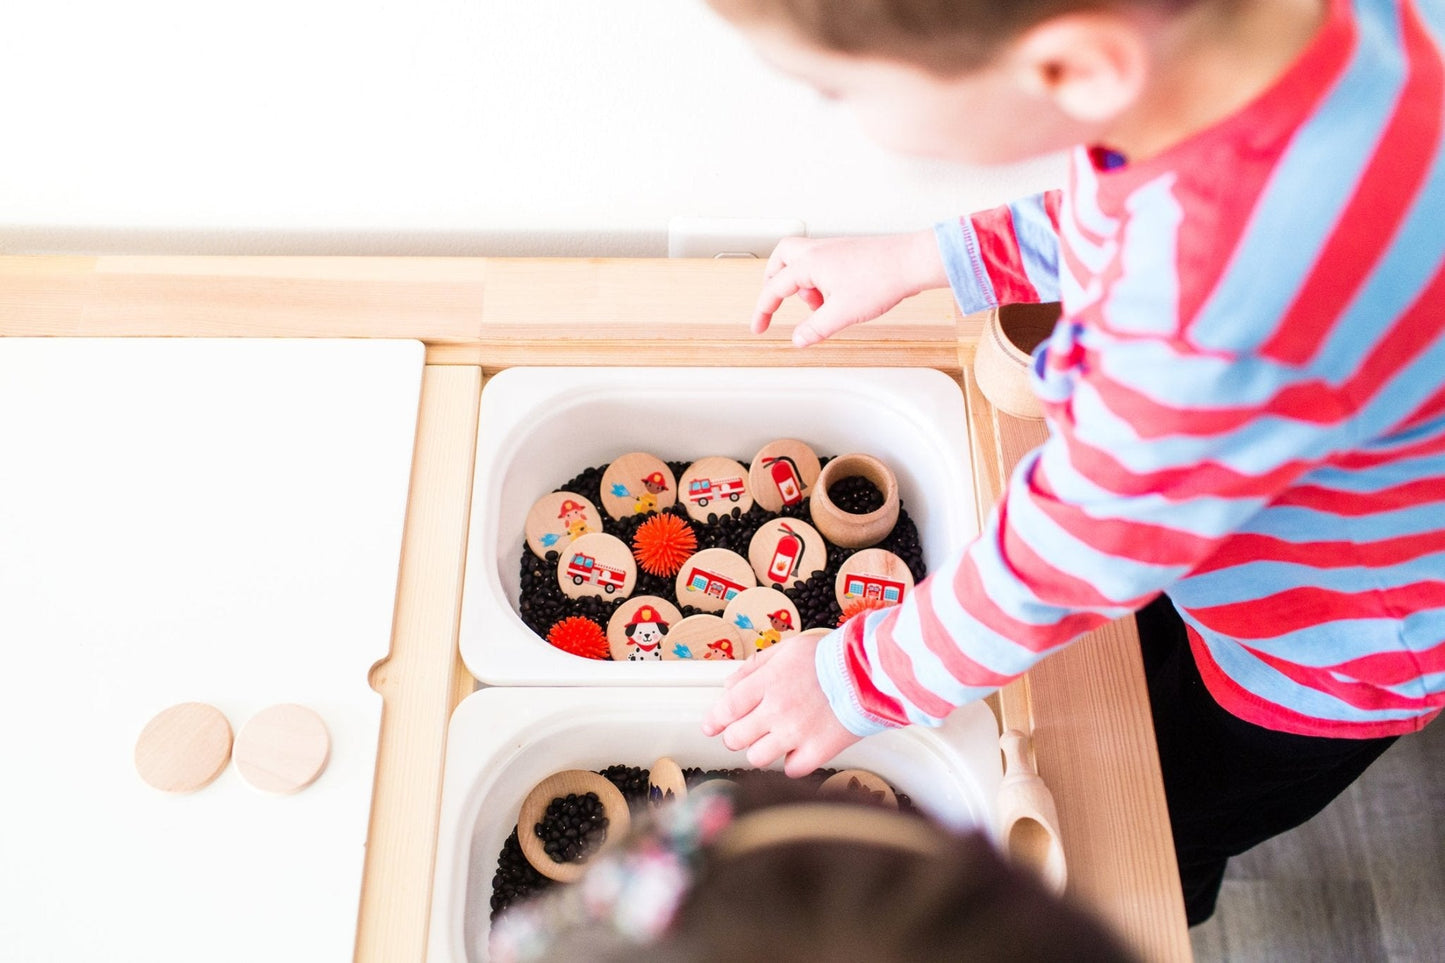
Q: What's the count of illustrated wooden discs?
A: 11